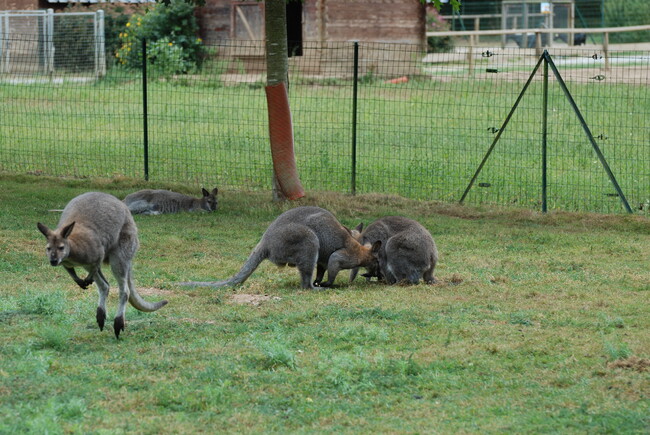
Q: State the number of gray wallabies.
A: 4